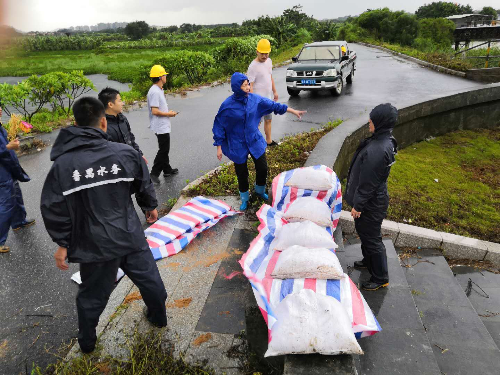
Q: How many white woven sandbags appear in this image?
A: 5